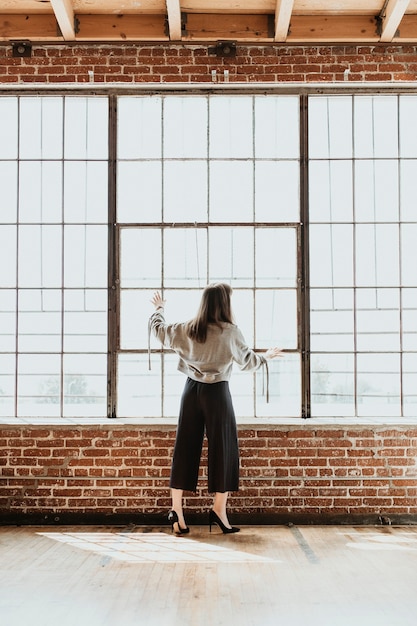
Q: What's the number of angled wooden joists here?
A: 4